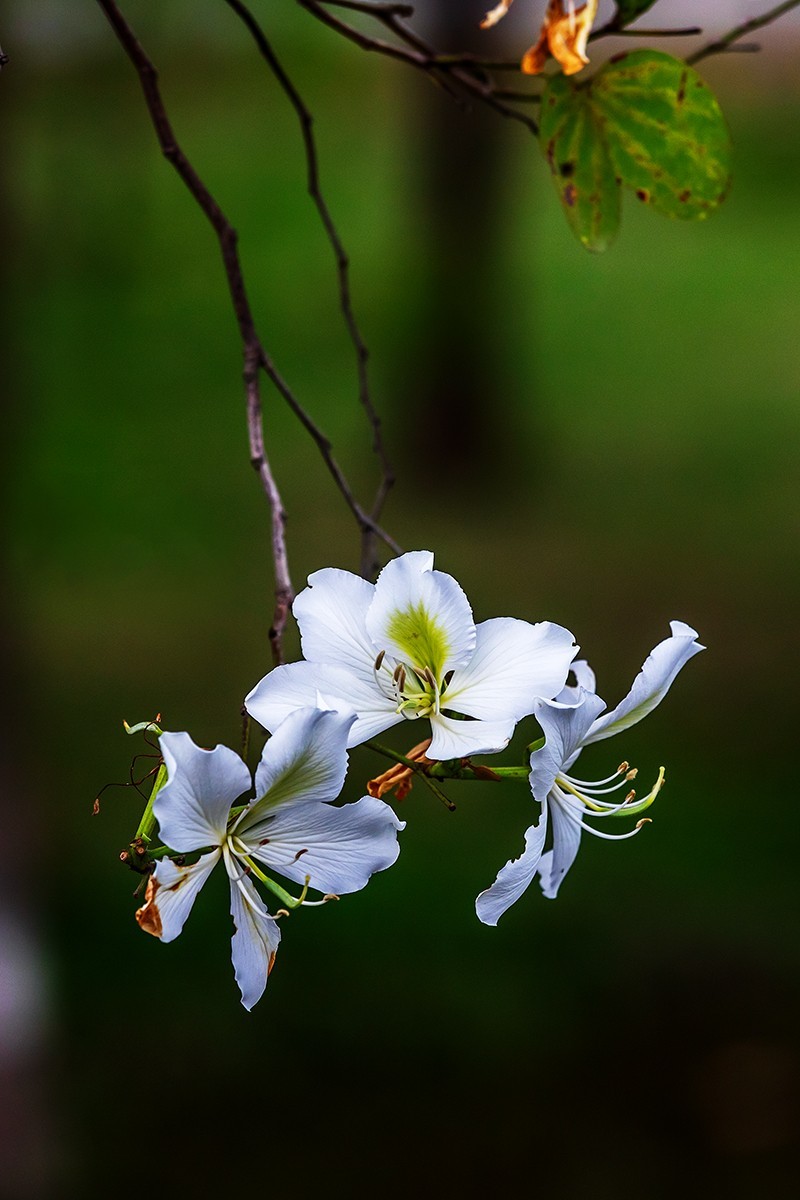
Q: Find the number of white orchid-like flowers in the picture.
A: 3